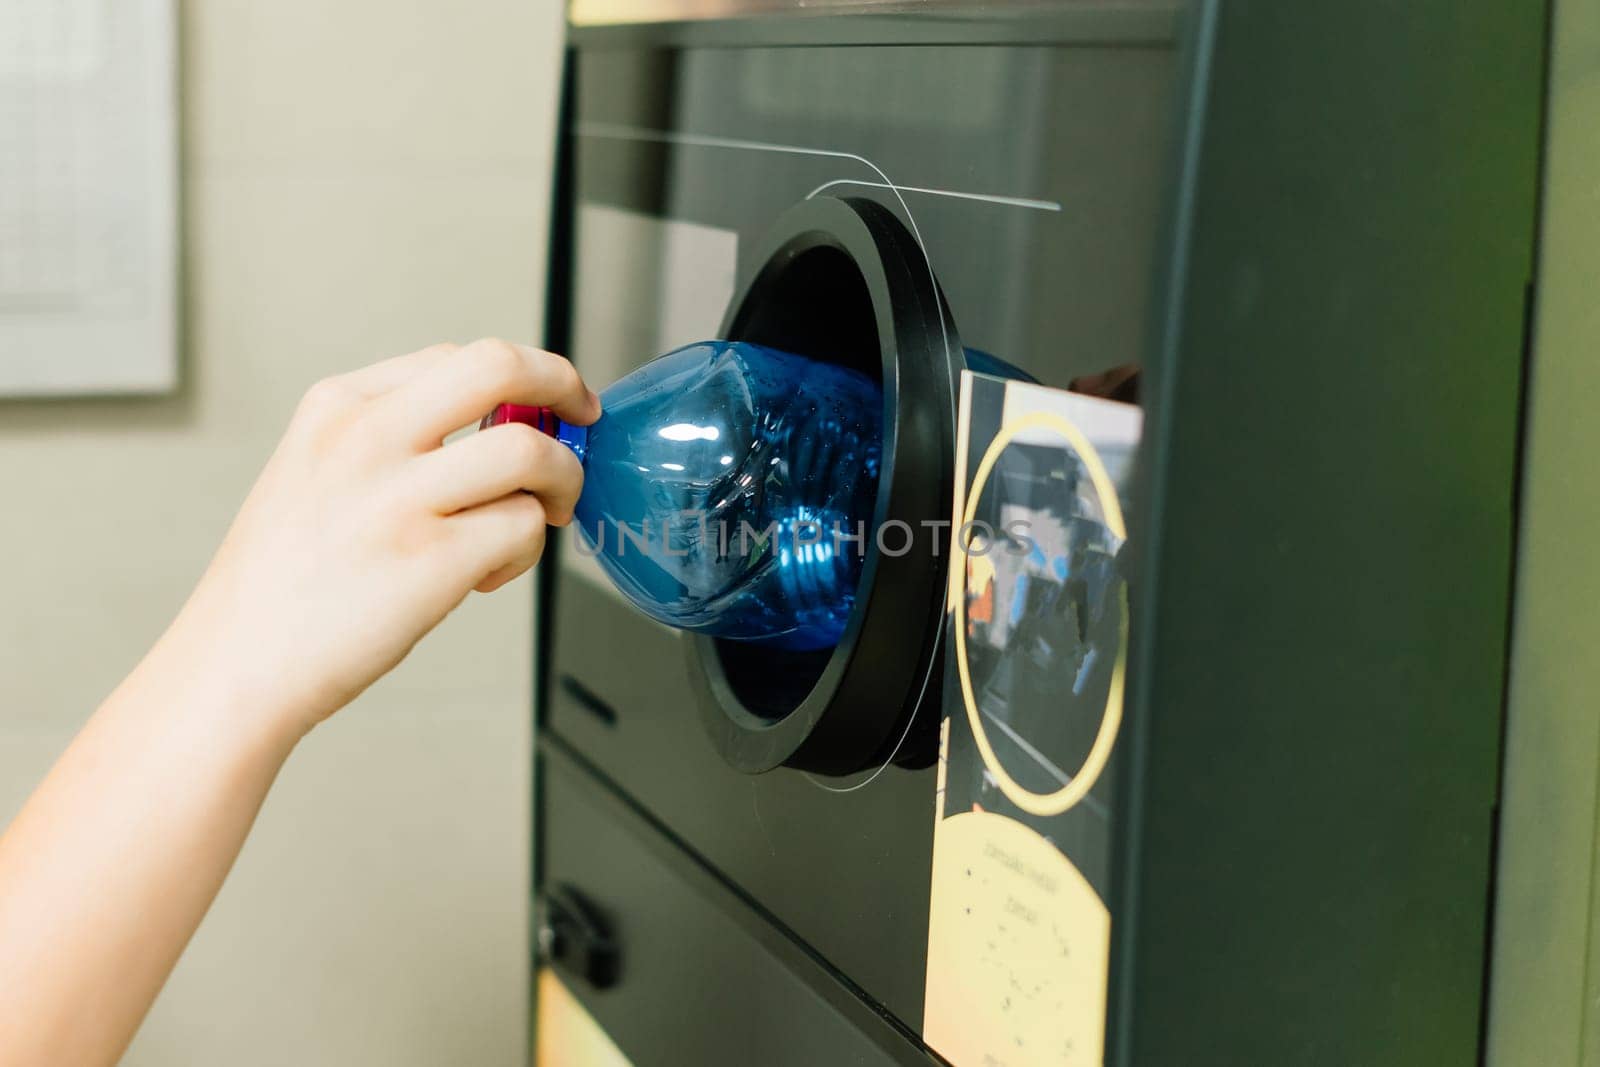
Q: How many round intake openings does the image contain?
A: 1